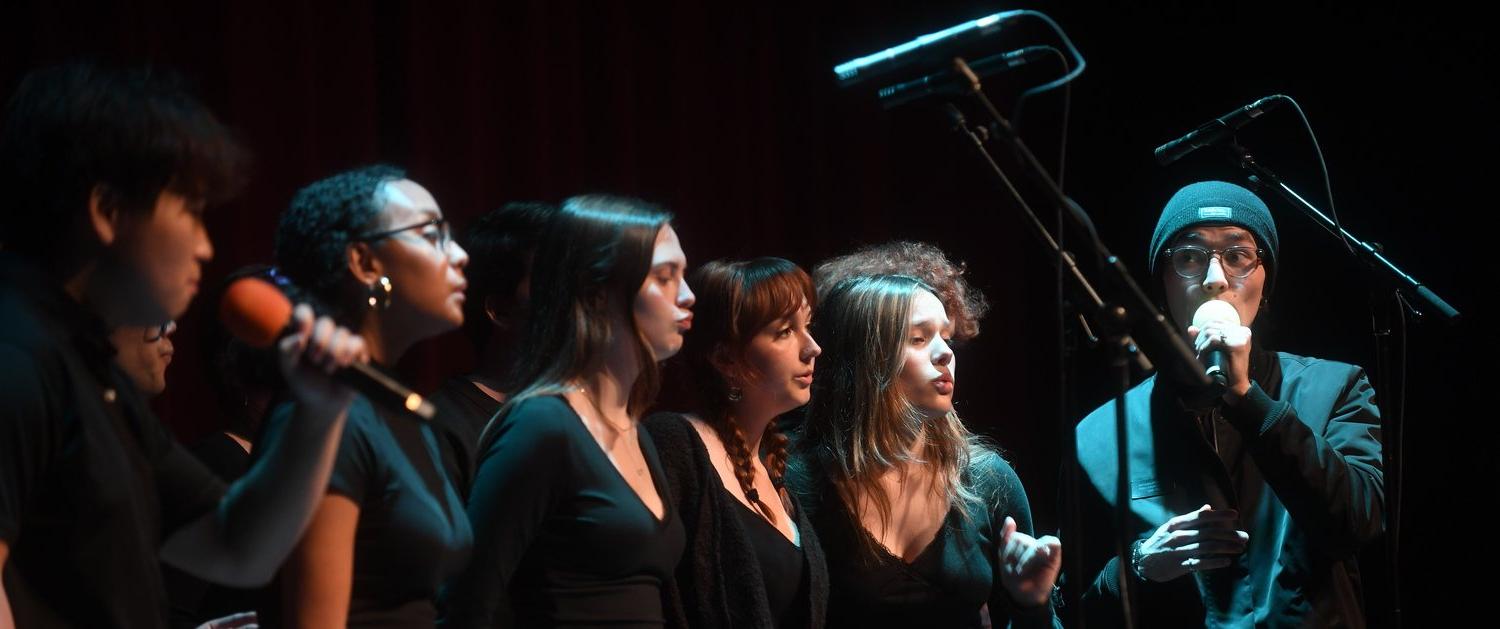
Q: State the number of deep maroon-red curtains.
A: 1